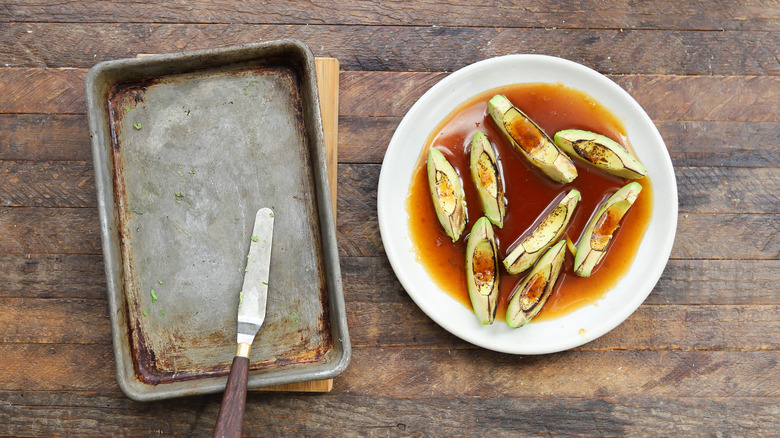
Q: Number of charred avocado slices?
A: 8